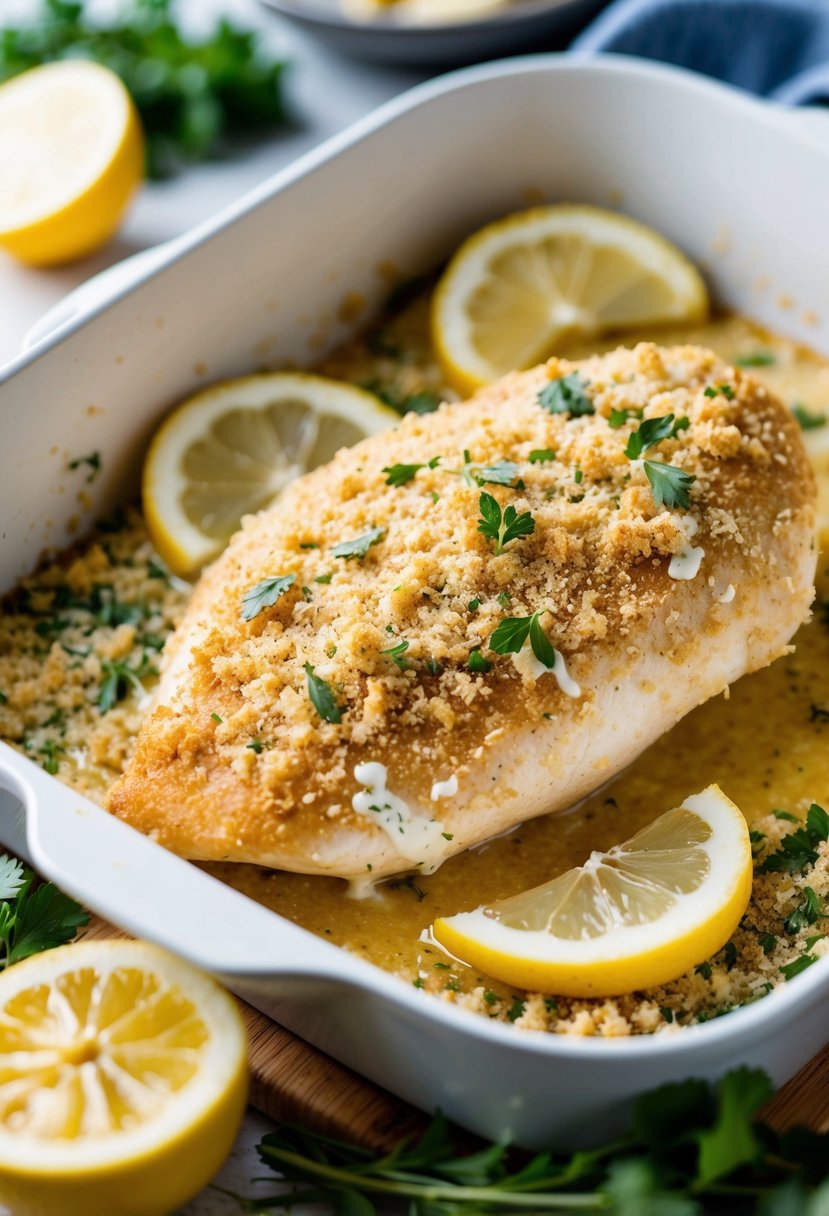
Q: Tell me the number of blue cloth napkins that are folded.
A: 1